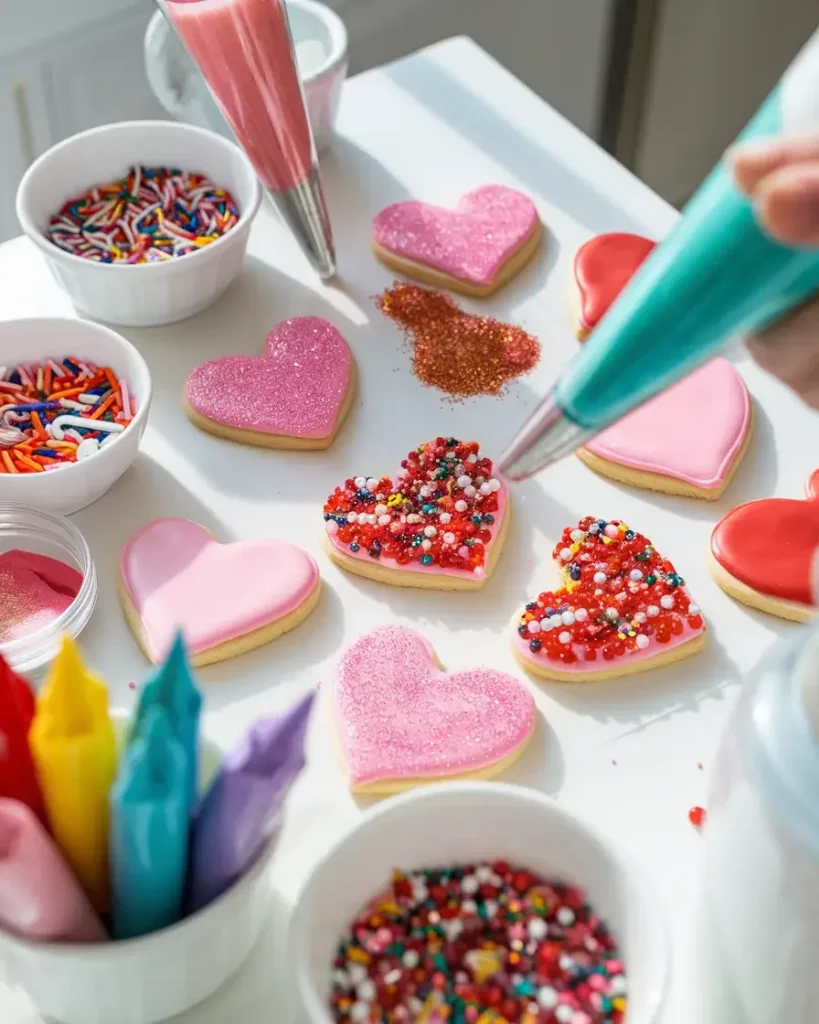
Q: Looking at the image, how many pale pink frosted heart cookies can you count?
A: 2